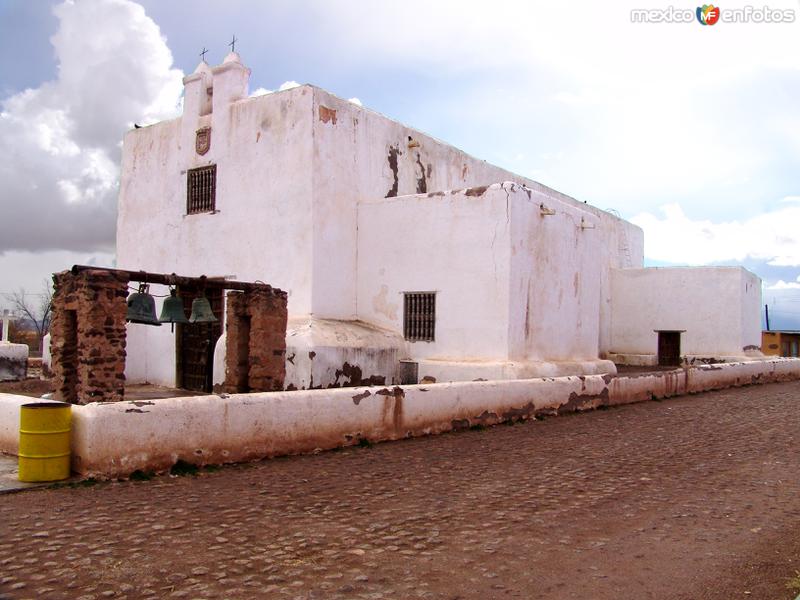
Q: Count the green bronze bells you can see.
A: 3